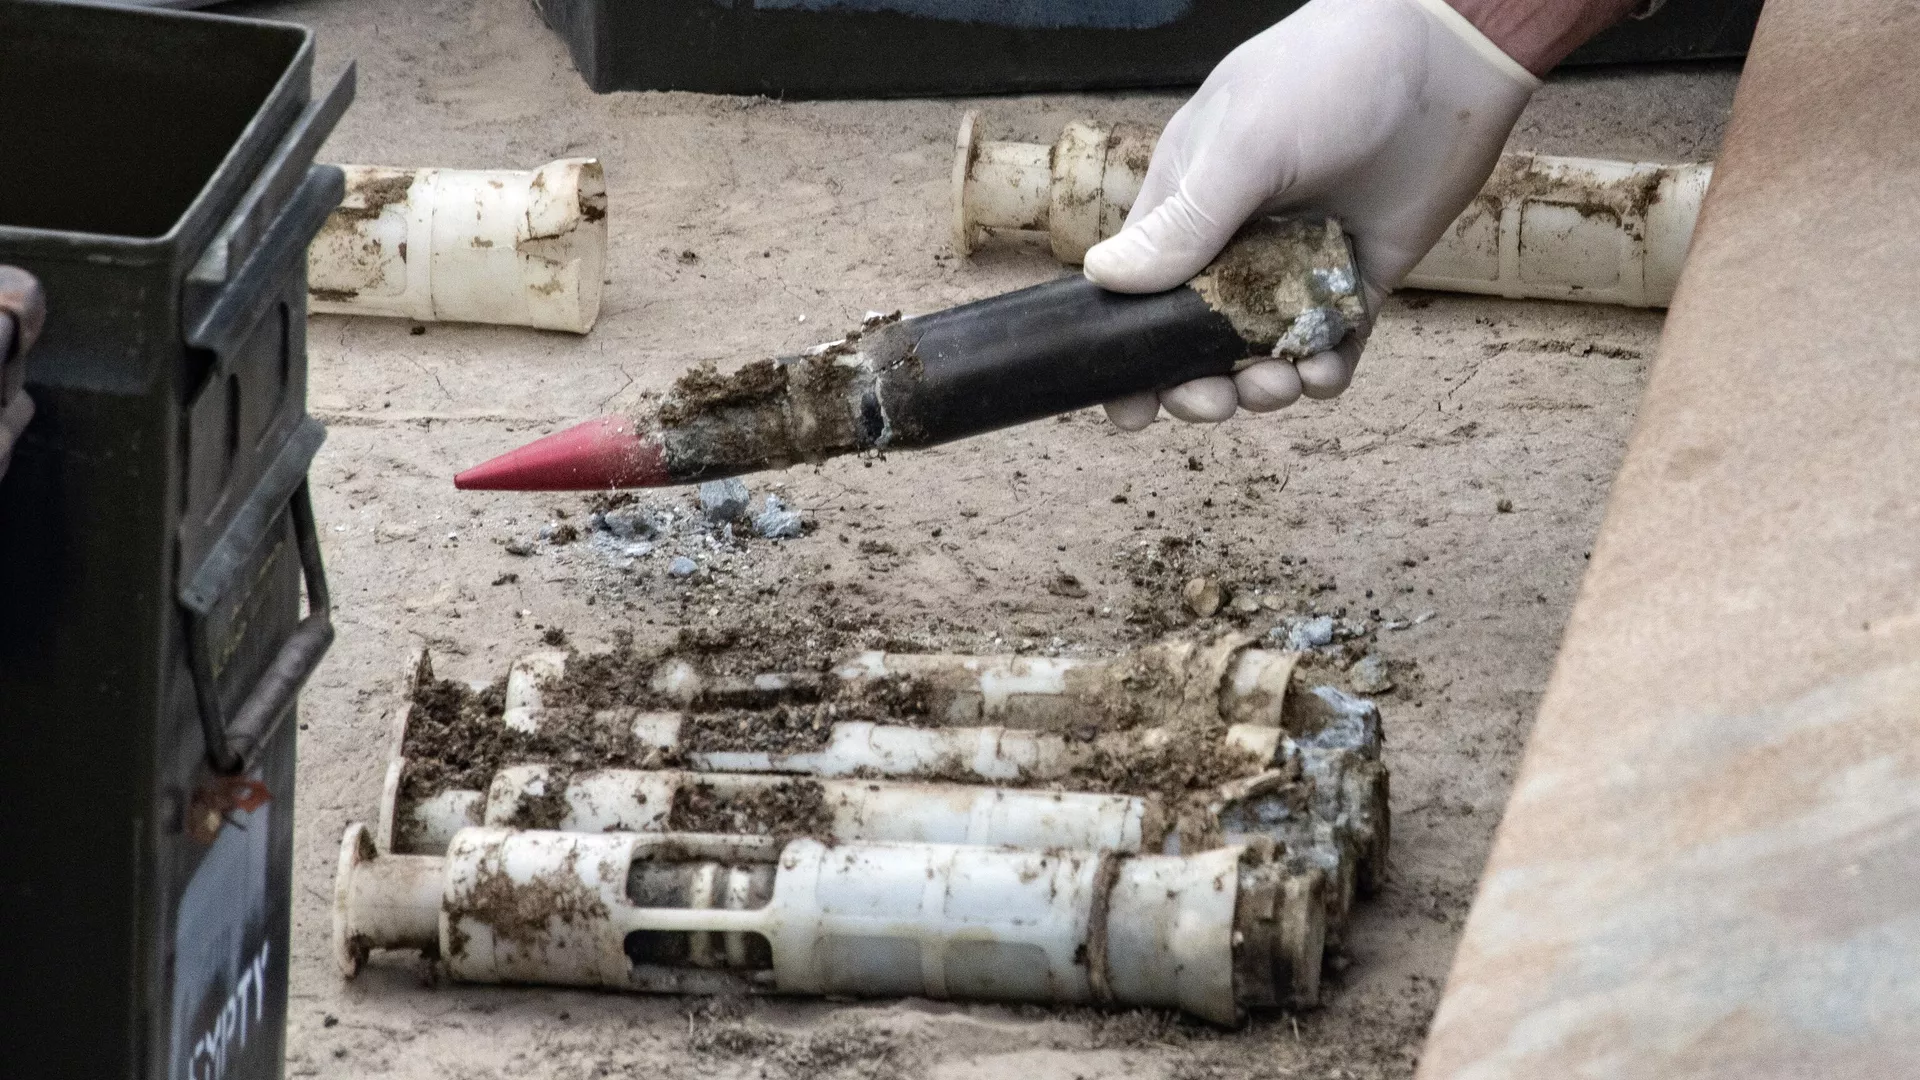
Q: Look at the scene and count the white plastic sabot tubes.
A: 6